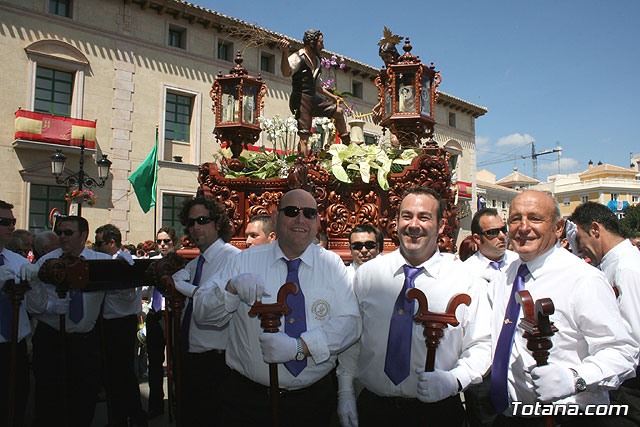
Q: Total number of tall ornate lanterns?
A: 2